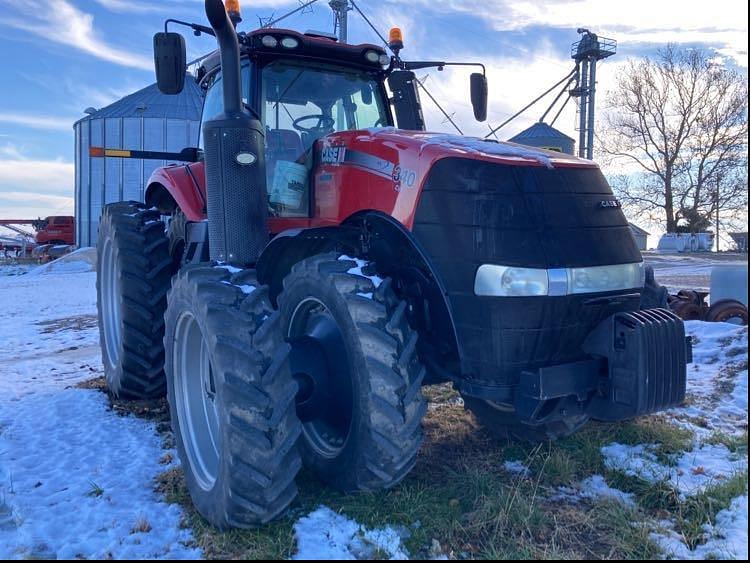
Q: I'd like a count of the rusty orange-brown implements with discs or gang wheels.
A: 1